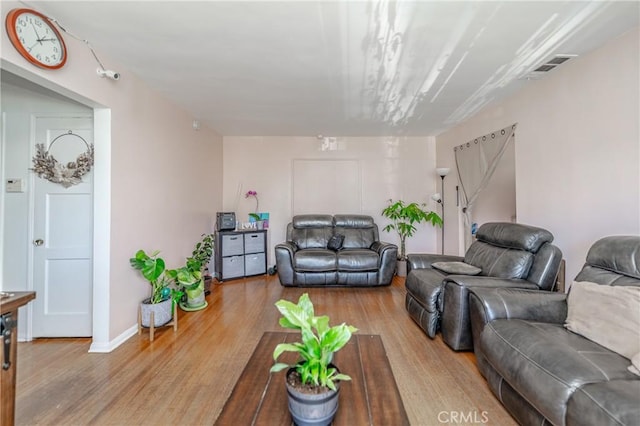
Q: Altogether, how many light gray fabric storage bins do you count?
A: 4